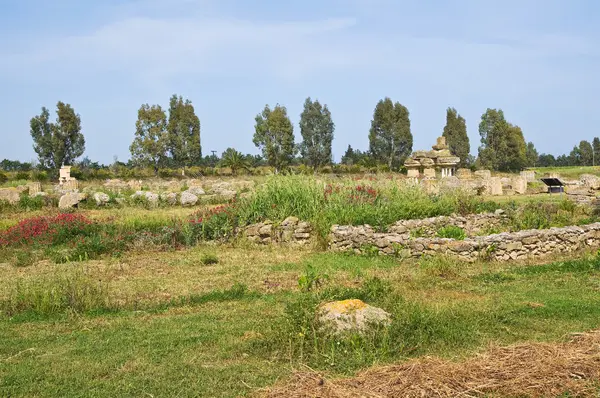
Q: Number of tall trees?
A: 8